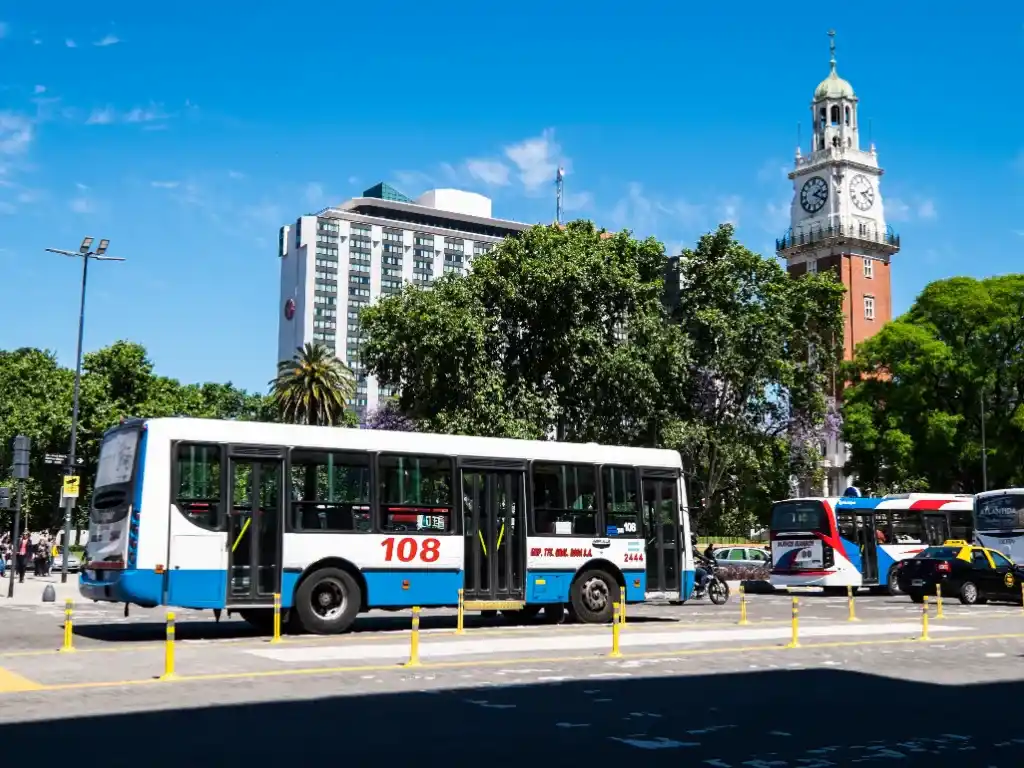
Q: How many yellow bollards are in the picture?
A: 13